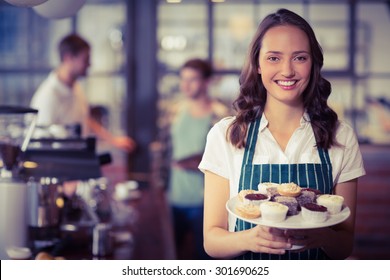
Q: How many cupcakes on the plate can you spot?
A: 12